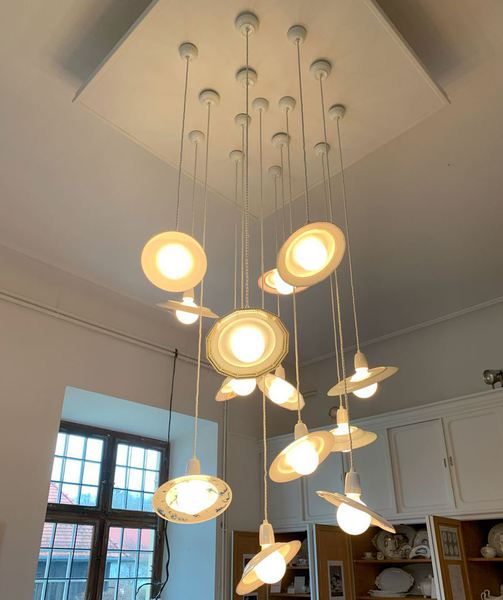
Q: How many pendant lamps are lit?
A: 13